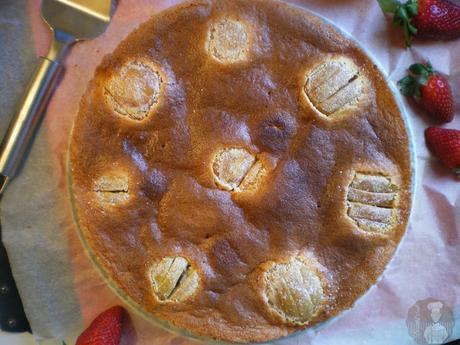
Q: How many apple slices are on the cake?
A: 8